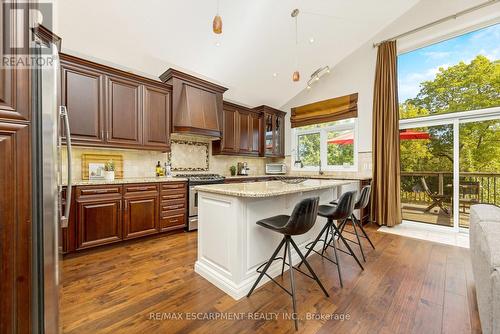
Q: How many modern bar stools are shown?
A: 3